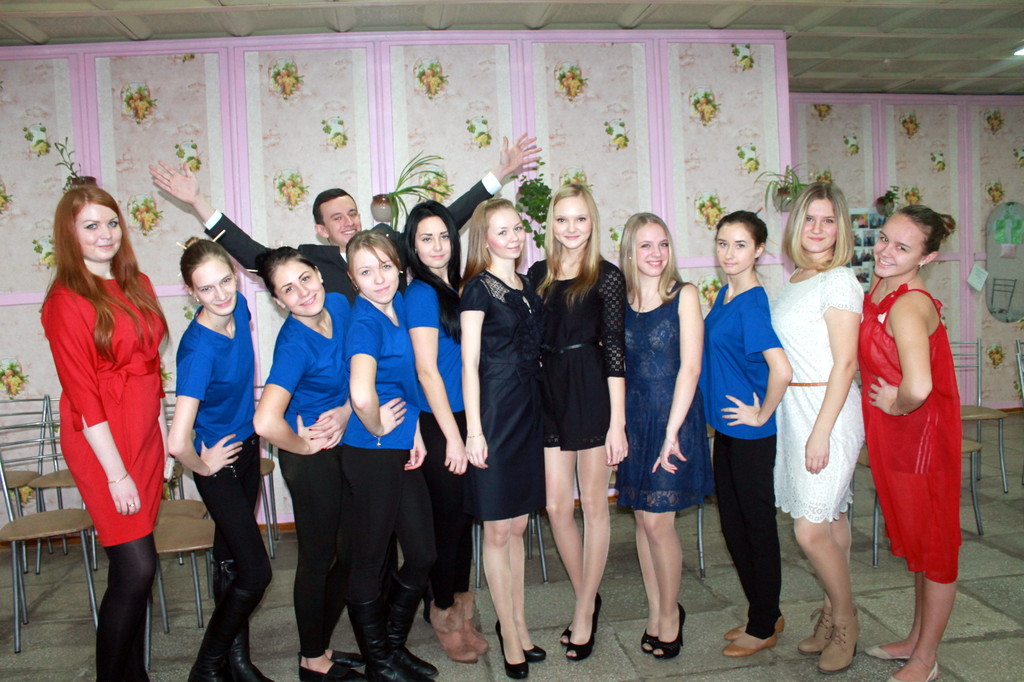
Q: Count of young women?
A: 11